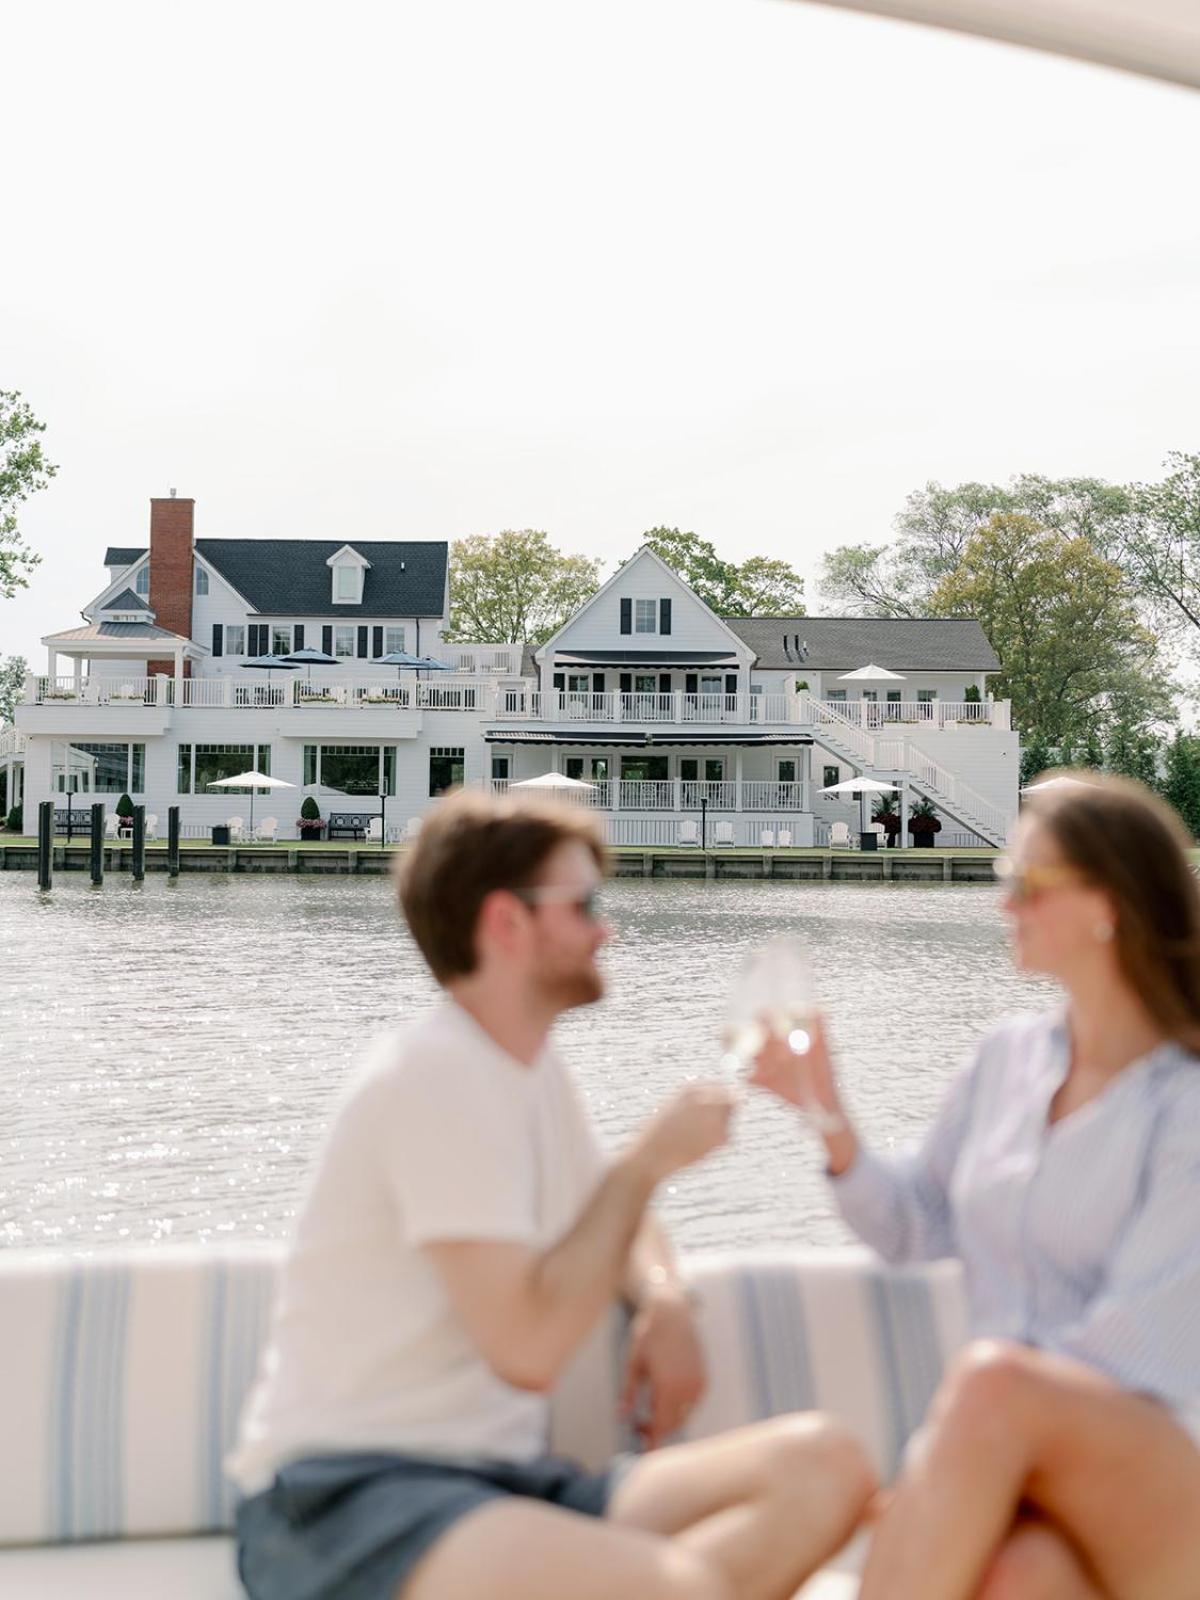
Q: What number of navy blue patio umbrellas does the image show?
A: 4